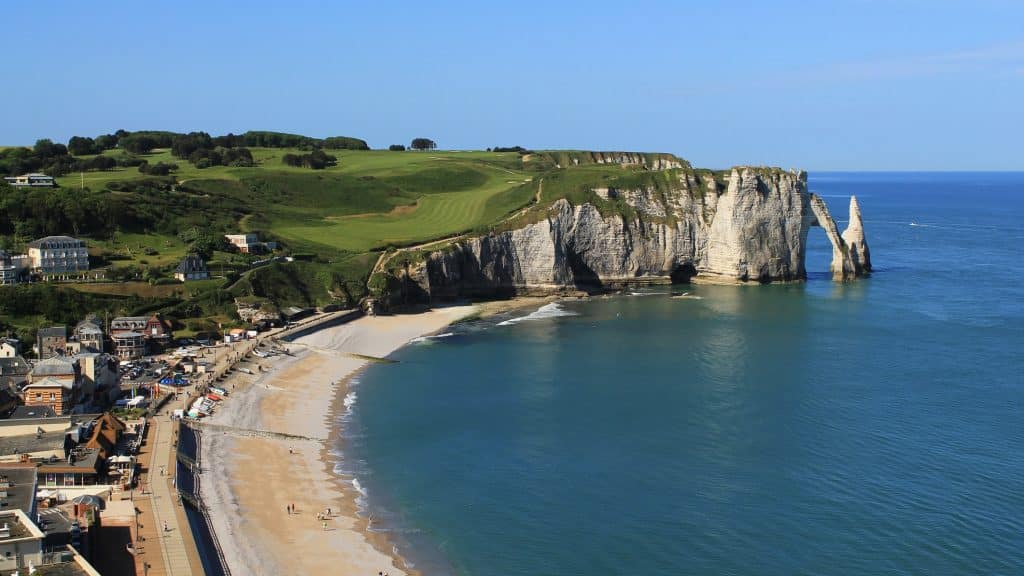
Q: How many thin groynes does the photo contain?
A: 2